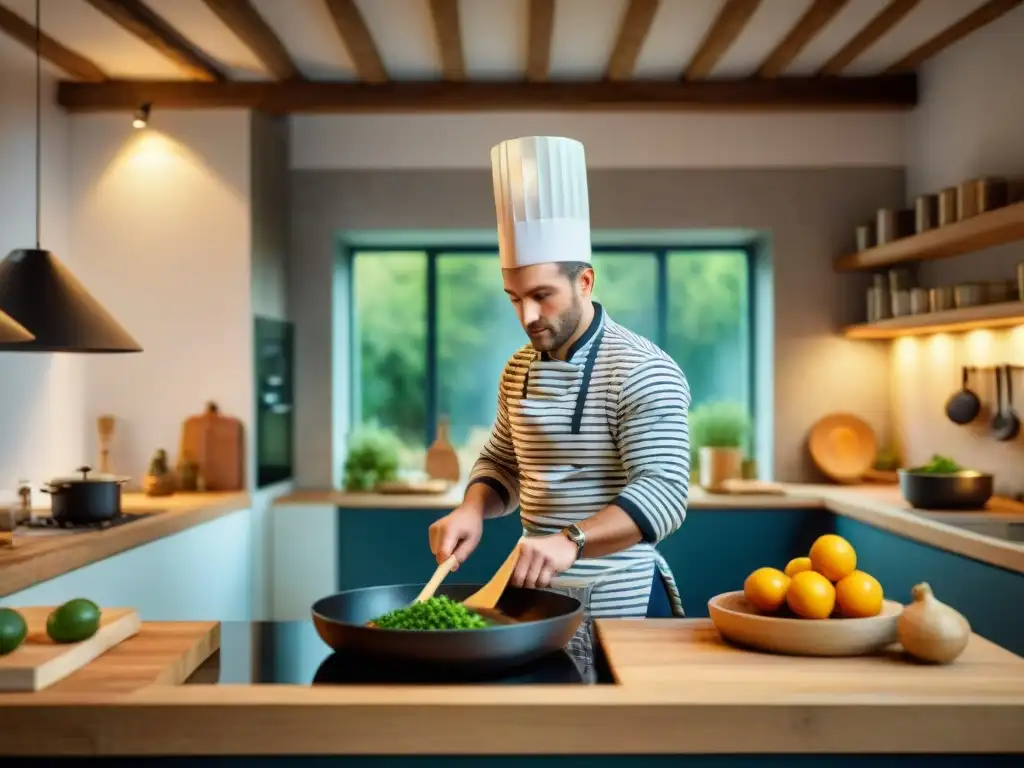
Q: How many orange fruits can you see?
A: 5